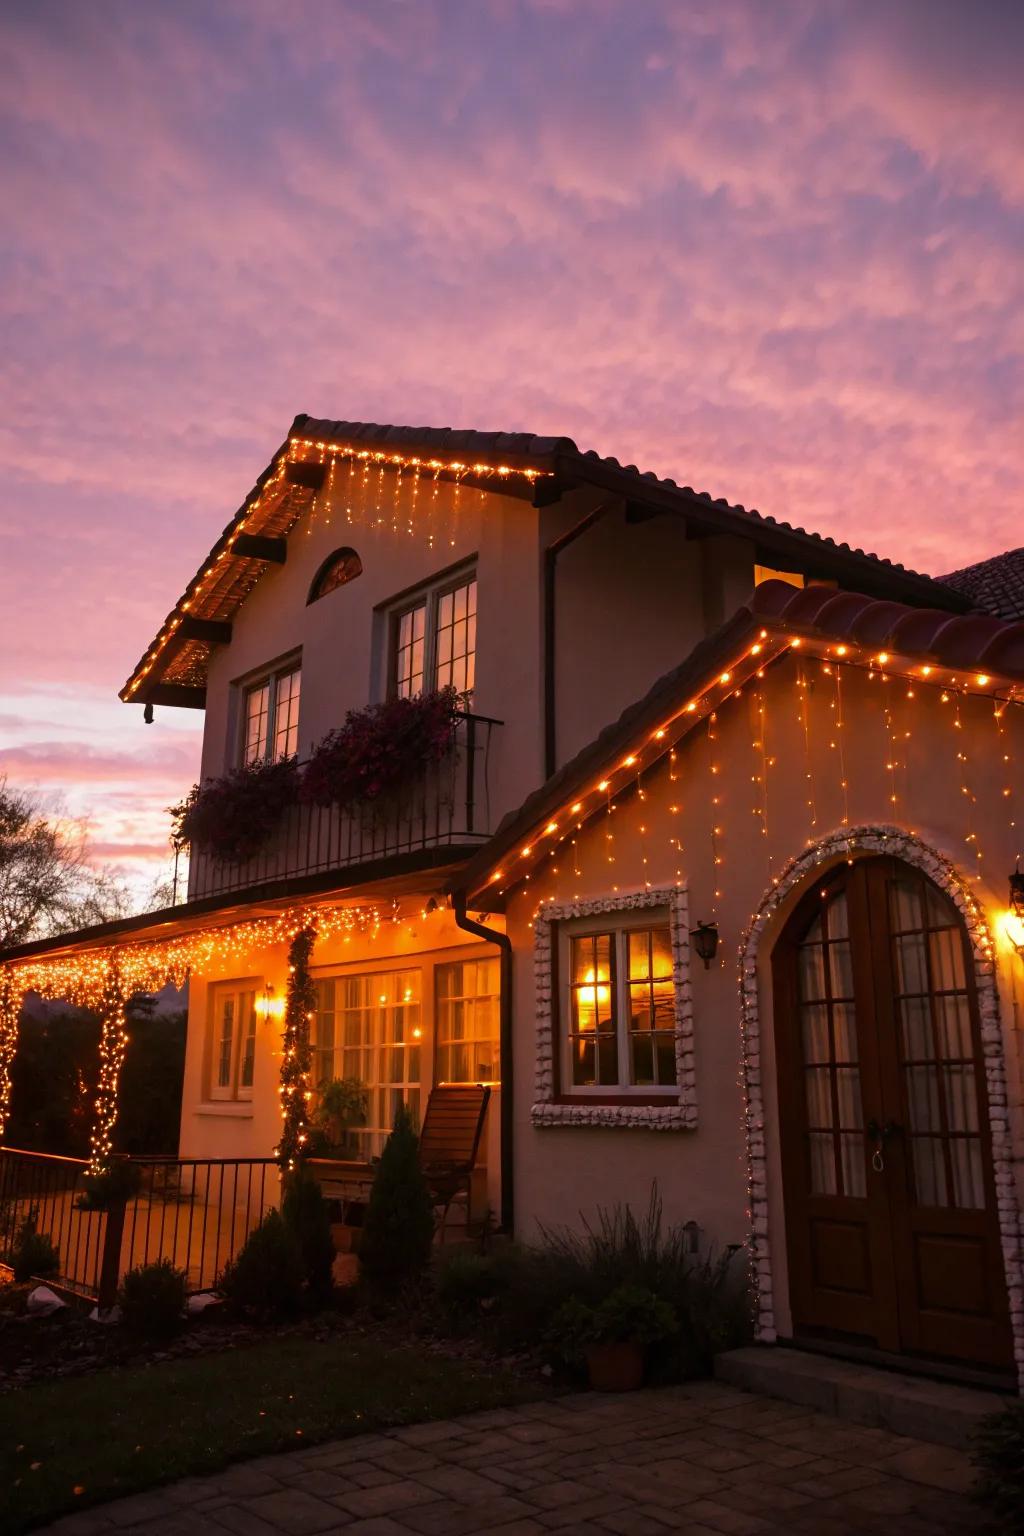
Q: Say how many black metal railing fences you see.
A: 2